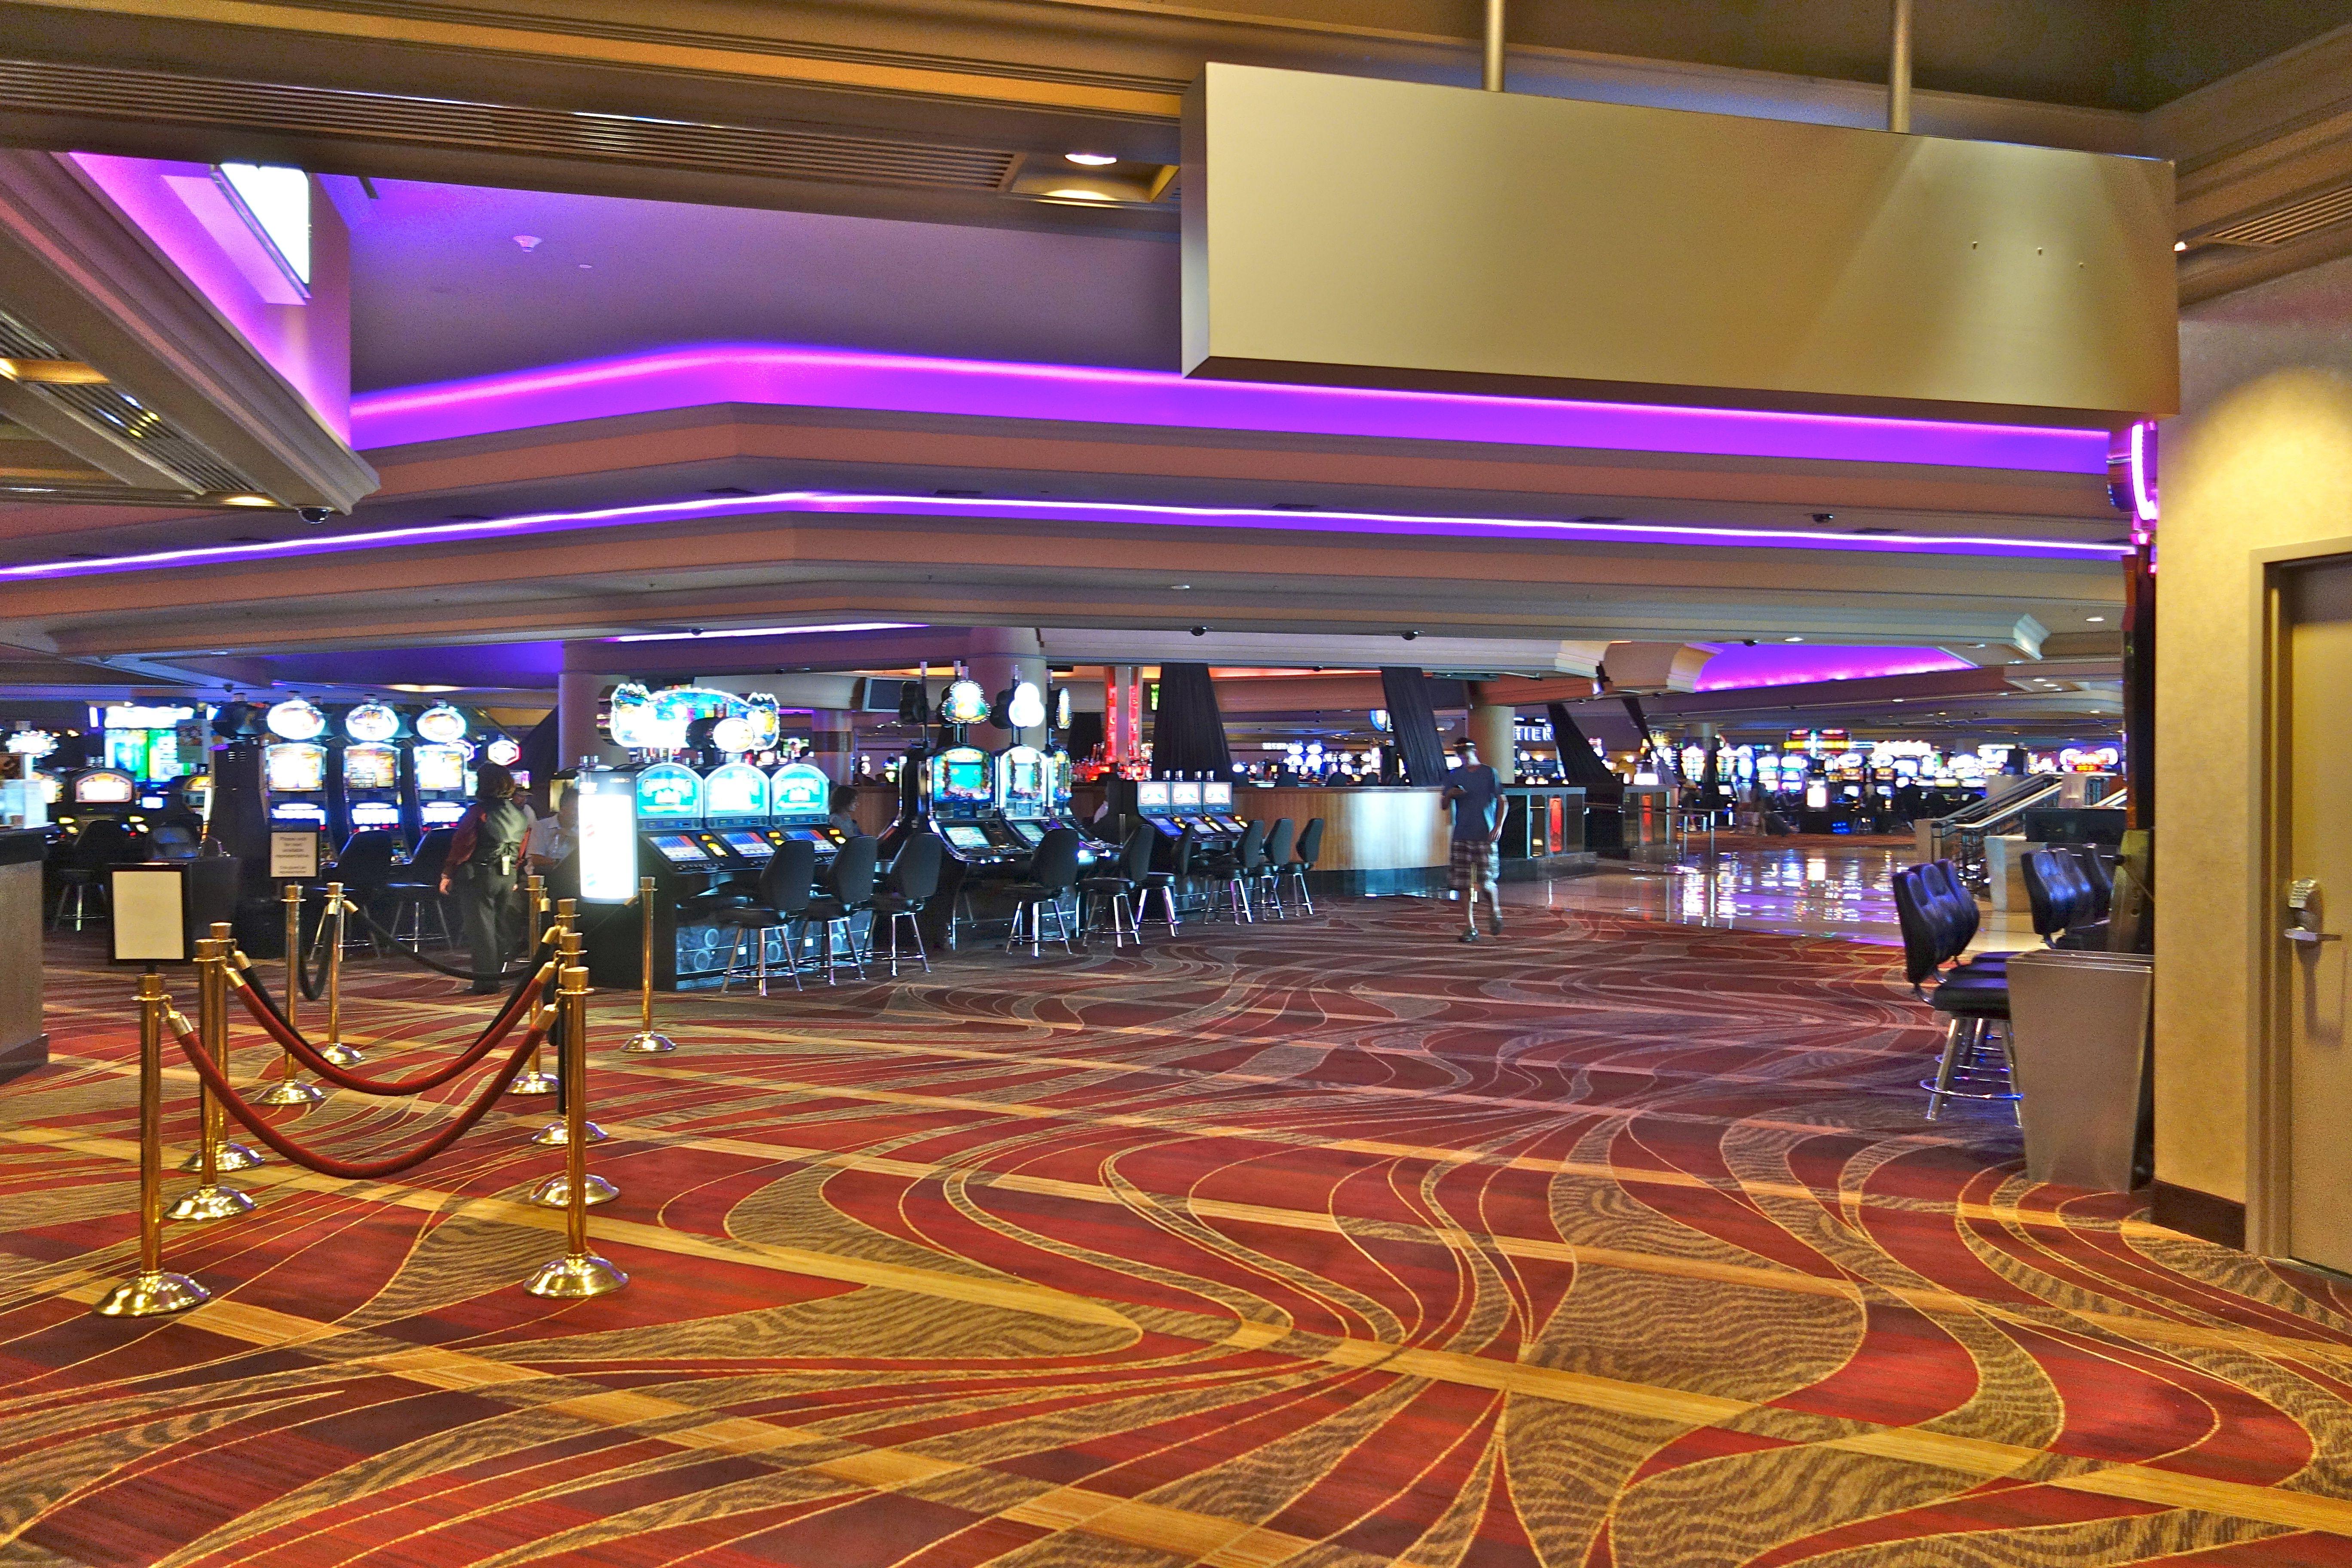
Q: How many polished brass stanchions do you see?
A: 10